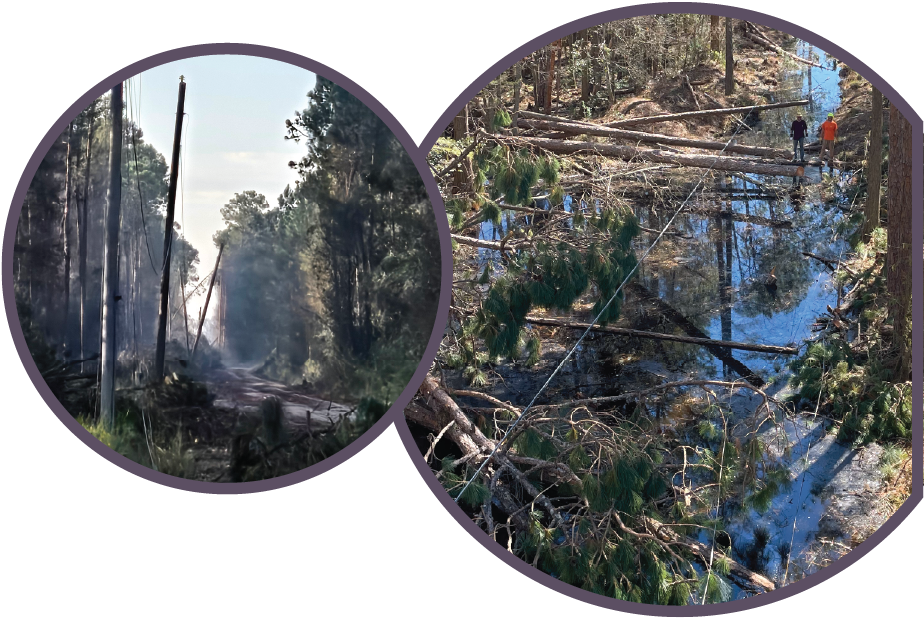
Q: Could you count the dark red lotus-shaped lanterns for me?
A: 0